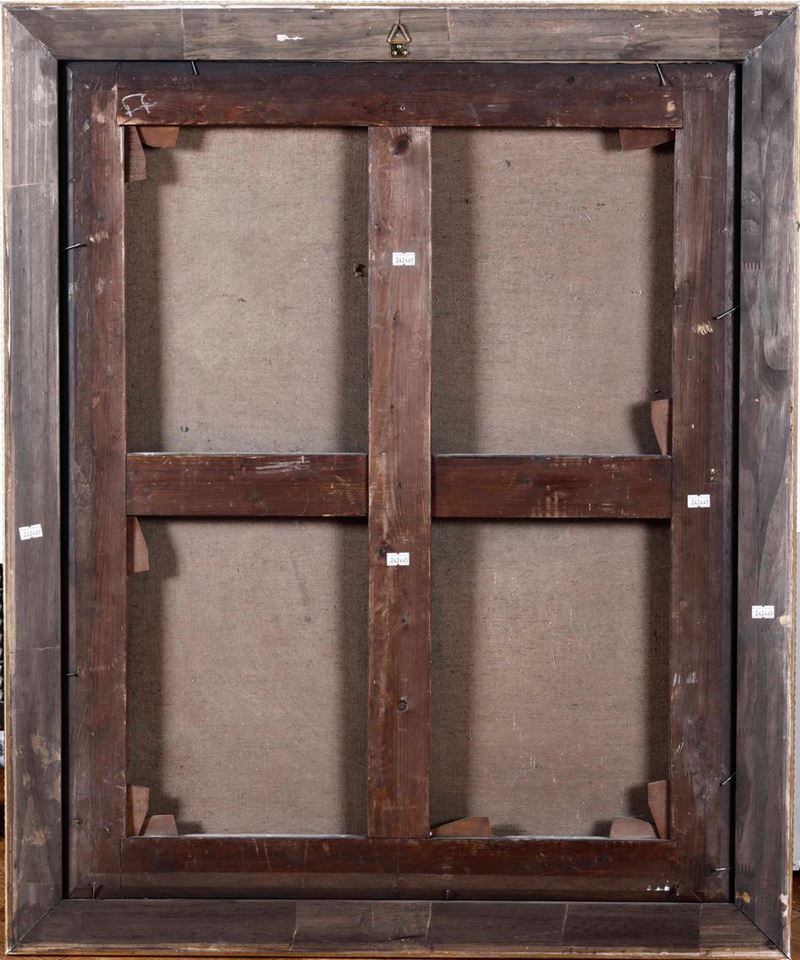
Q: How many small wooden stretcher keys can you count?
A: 10